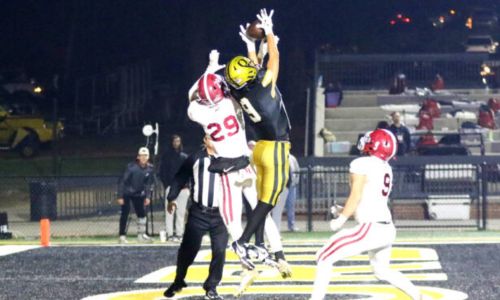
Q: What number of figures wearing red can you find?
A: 2